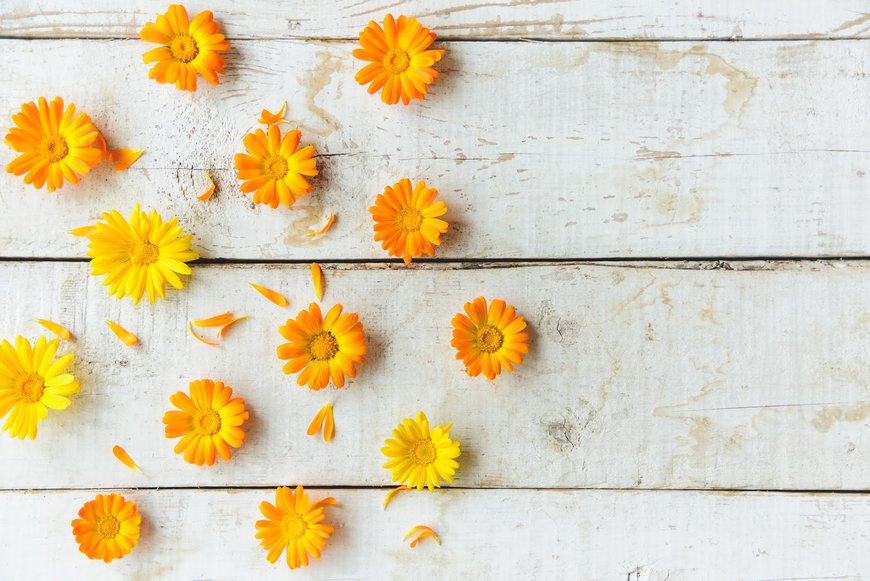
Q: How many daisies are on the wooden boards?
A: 13